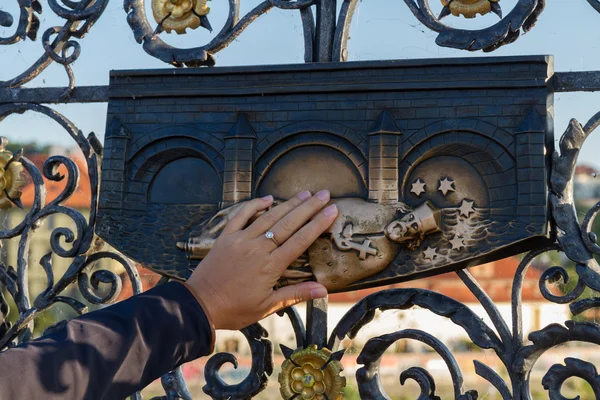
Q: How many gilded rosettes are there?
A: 4